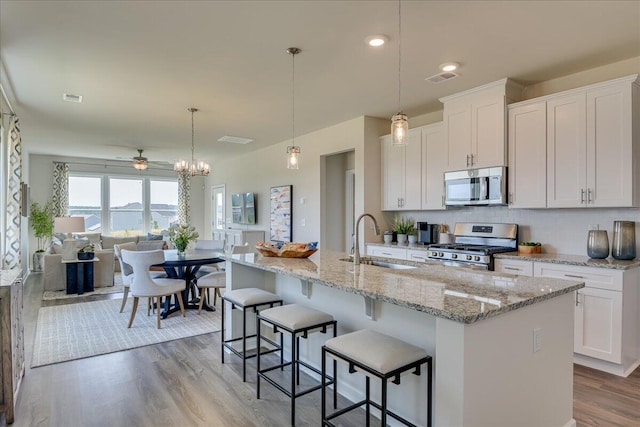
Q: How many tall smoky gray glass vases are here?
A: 2